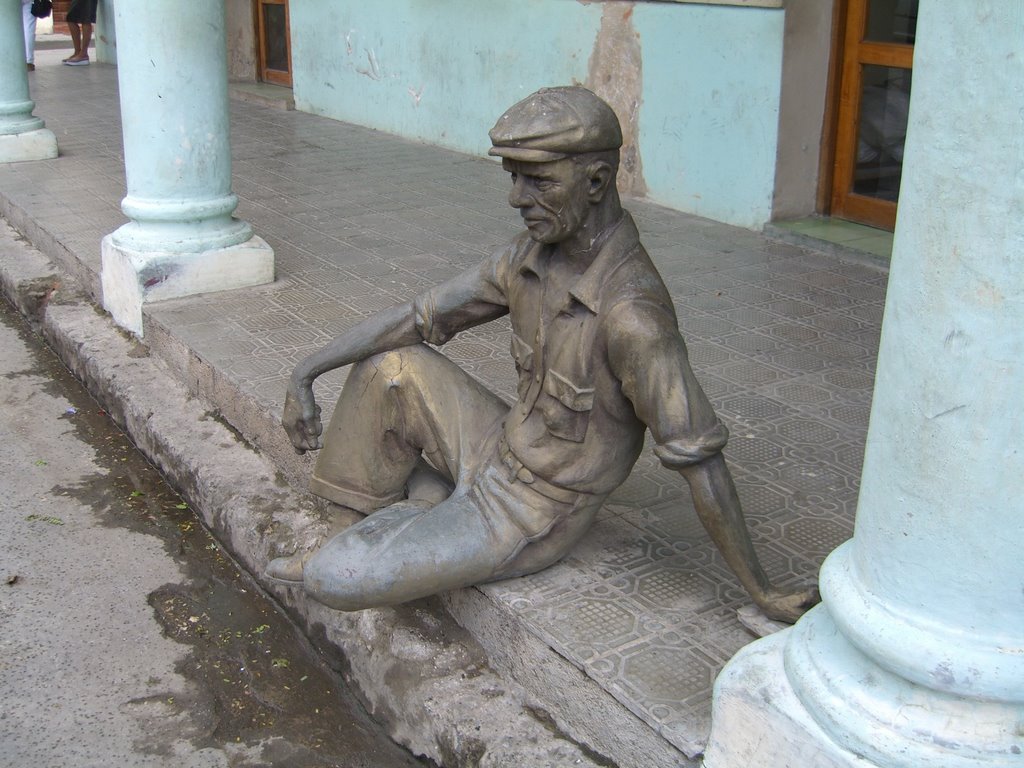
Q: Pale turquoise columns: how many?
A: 3